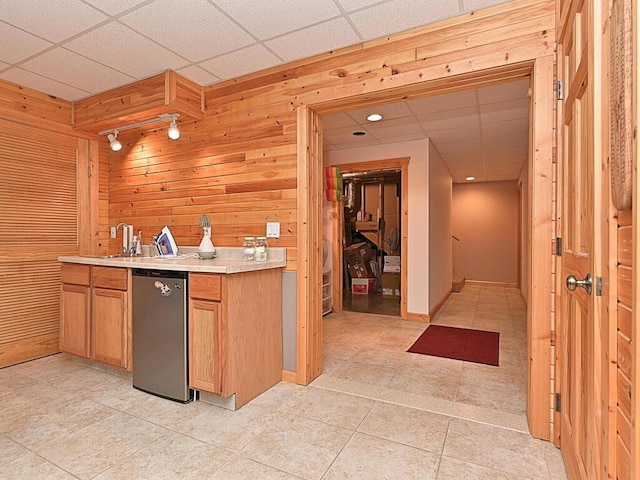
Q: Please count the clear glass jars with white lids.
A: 2